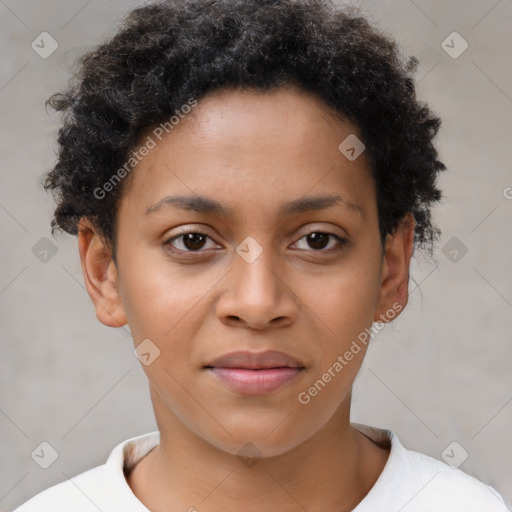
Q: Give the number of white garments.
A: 1